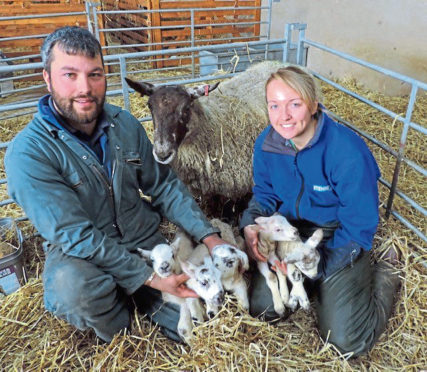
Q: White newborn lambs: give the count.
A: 5